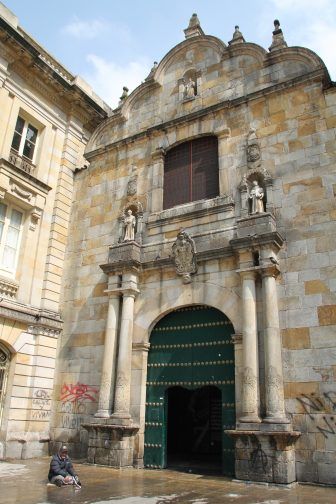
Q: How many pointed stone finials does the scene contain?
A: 5